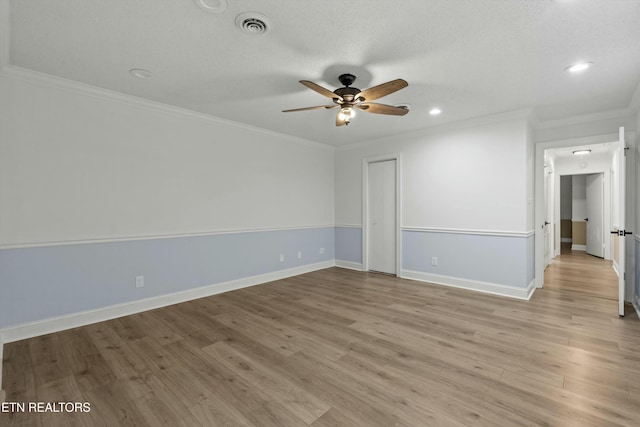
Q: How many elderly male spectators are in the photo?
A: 0